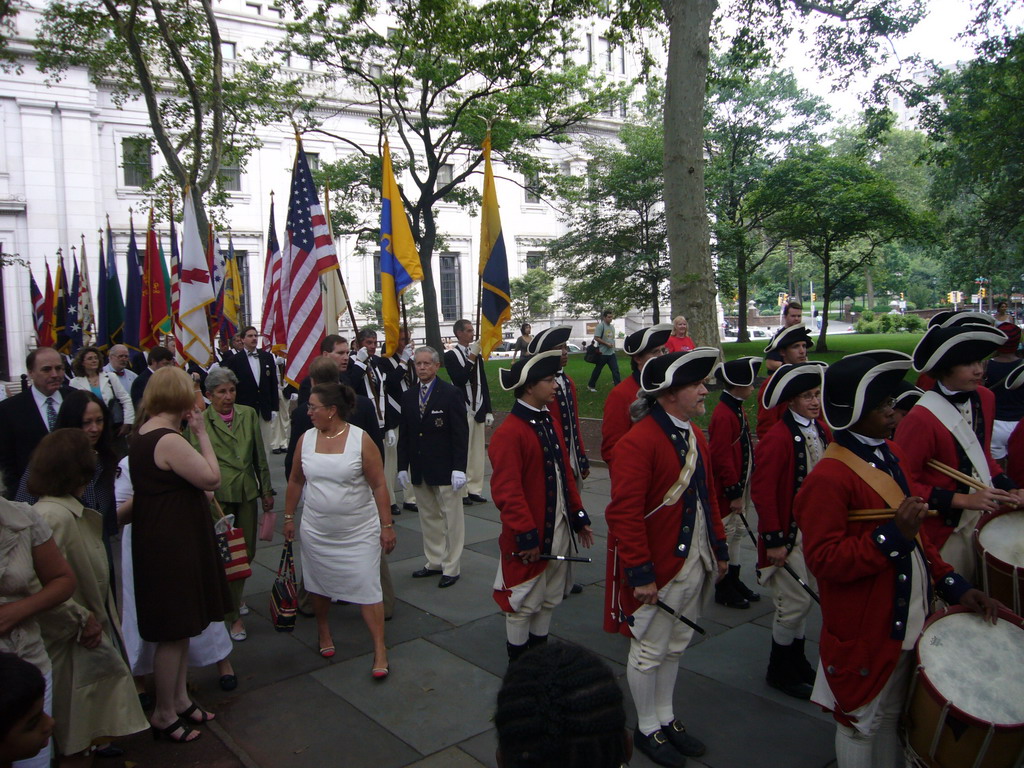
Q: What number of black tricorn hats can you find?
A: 12